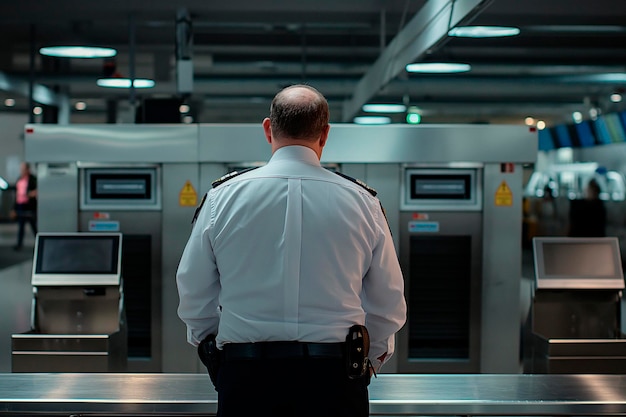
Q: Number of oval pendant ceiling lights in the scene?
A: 6